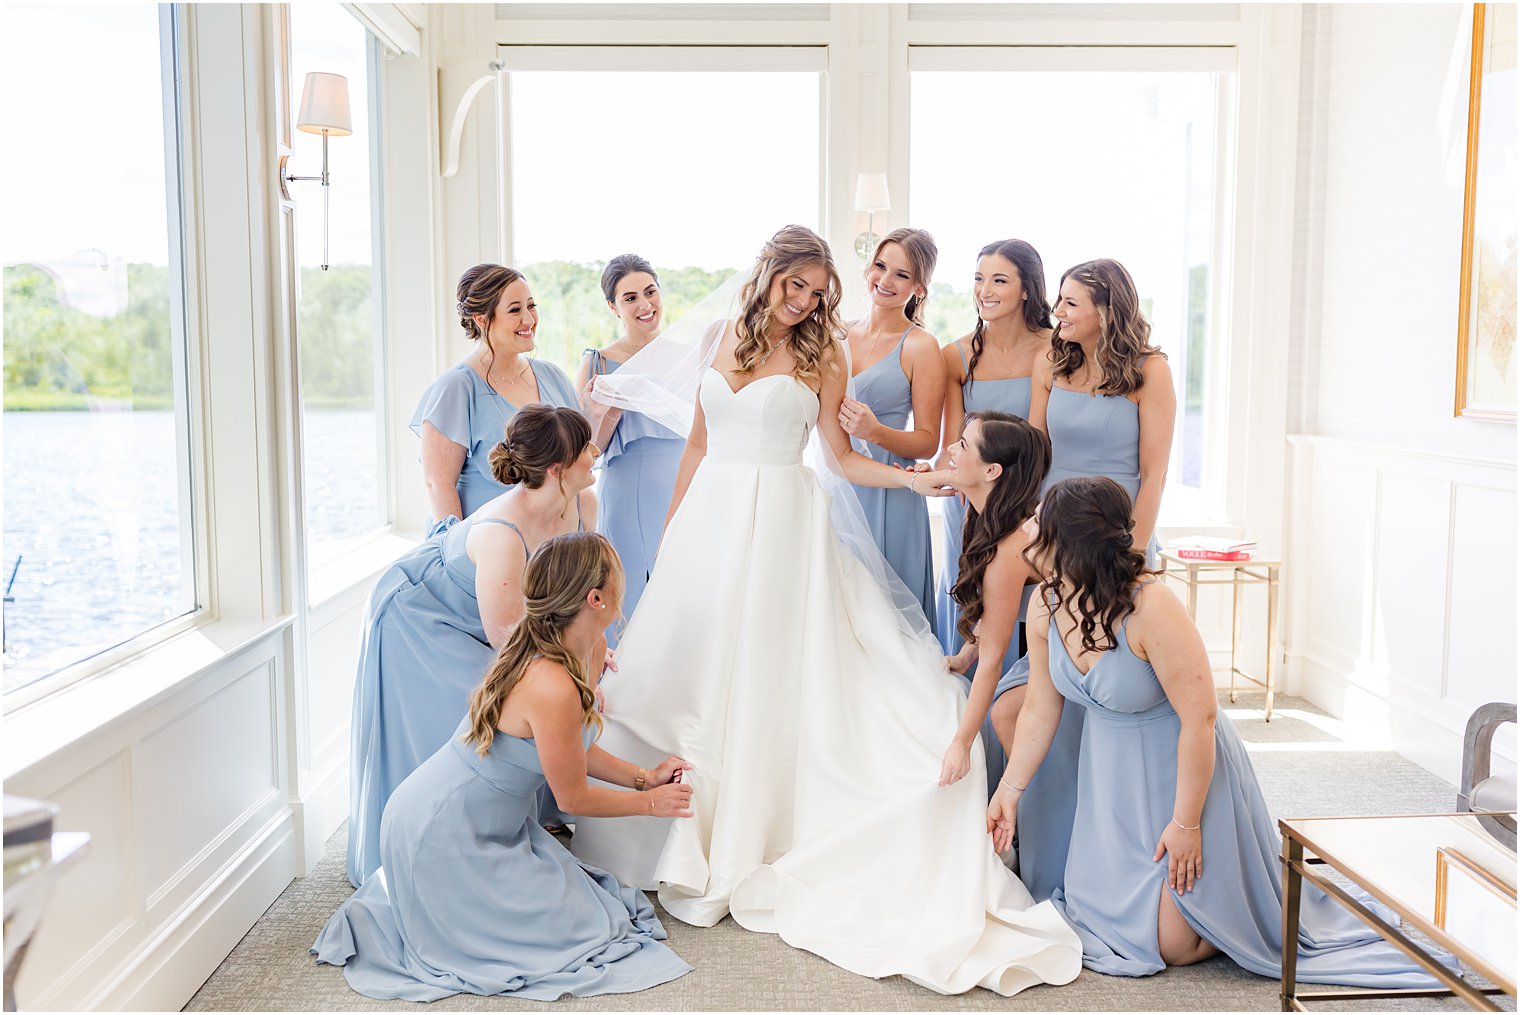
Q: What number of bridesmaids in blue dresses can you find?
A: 9